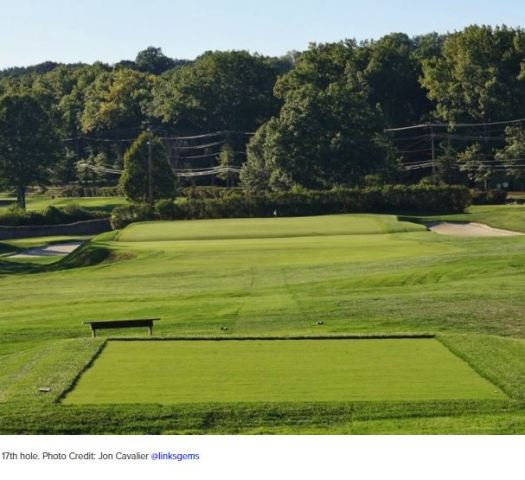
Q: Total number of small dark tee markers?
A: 2